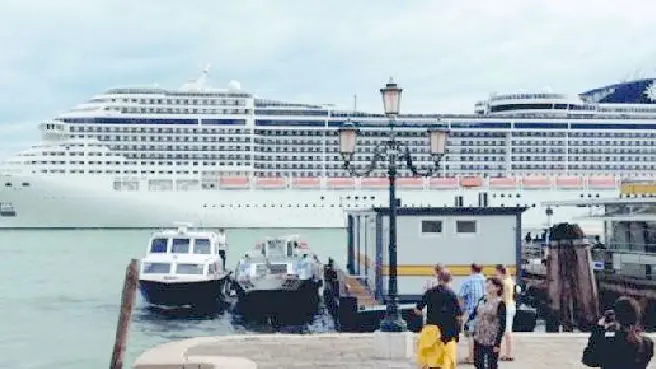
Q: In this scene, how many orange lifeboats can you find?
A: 12